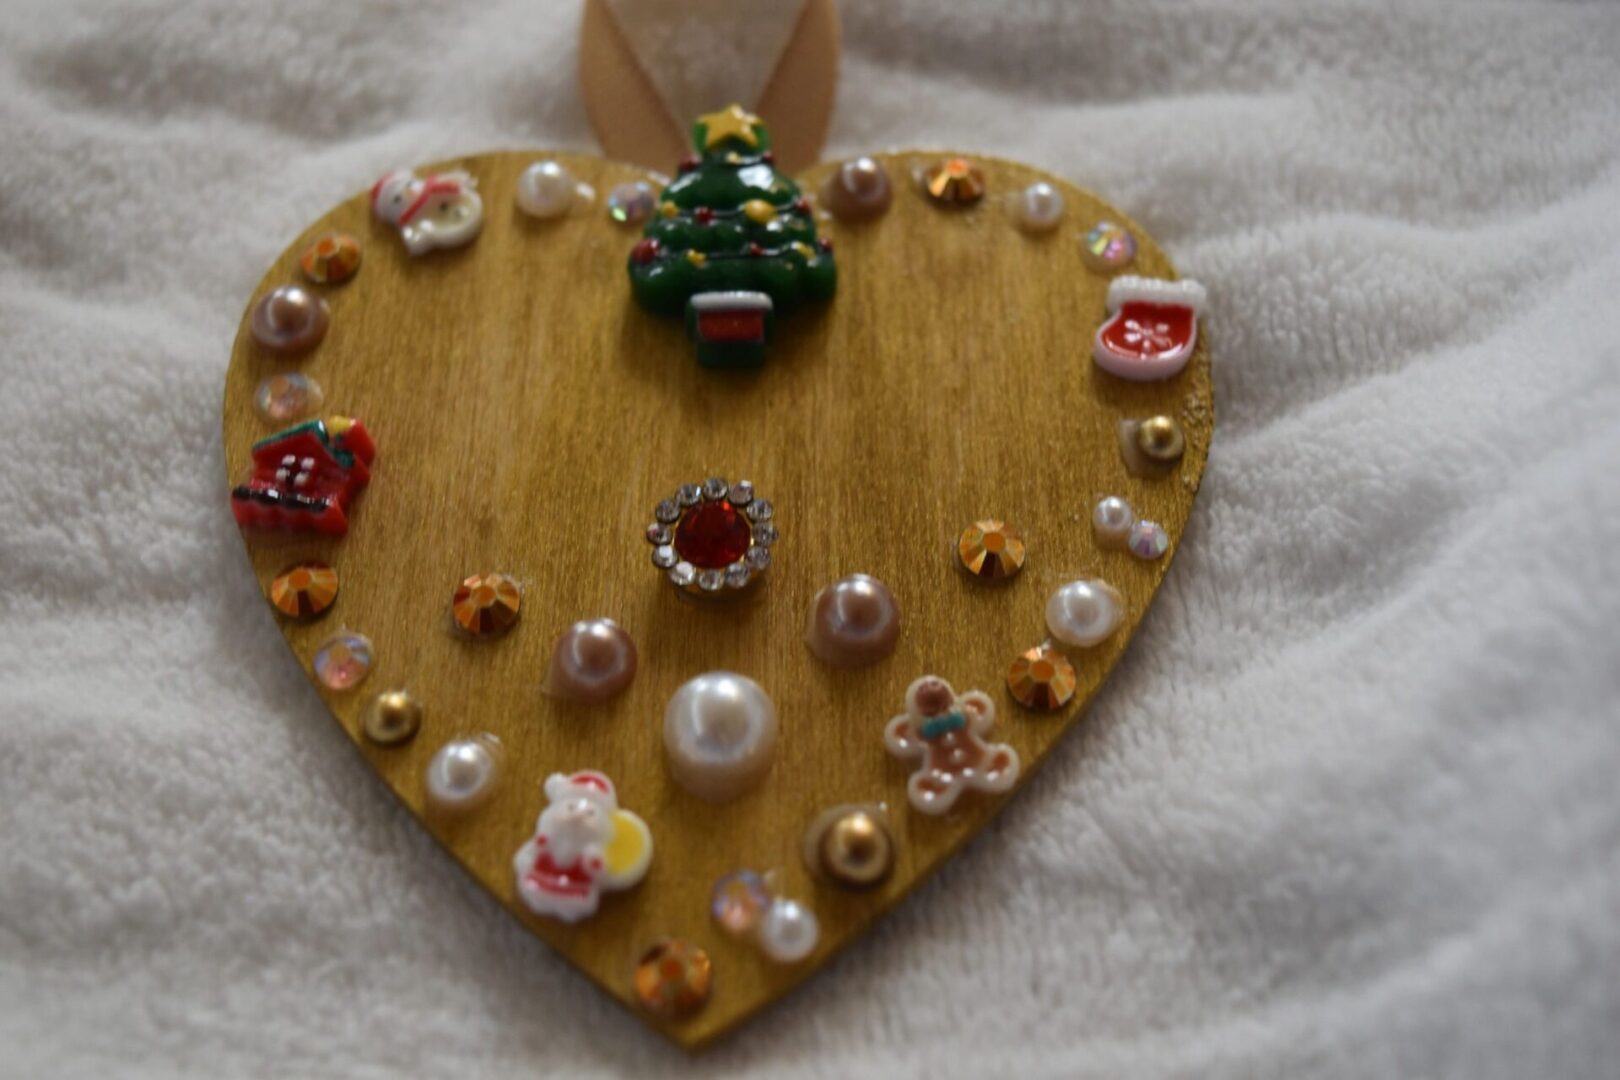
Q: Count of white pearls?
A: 7